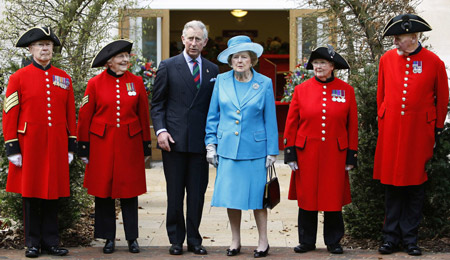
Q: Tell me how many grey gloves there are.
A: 2